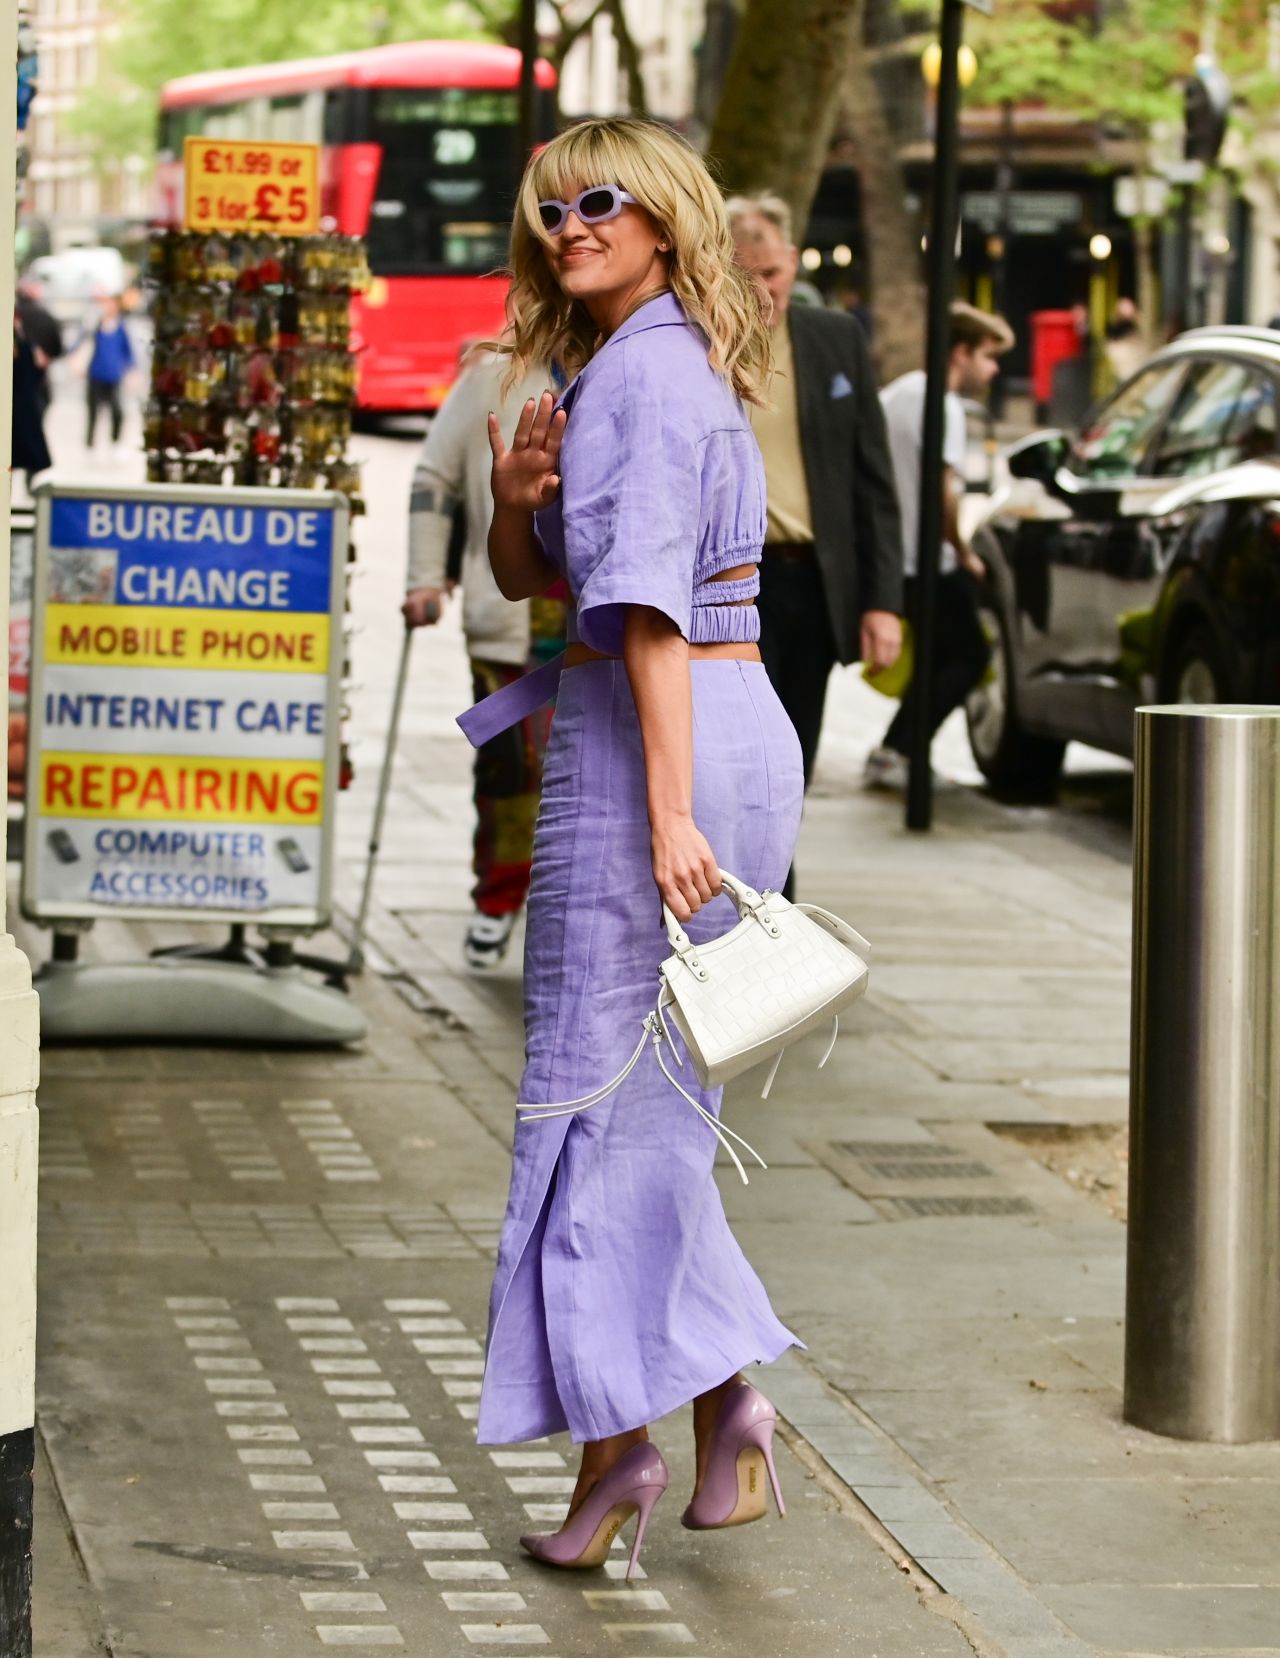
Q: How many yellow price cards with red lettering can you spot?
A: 1